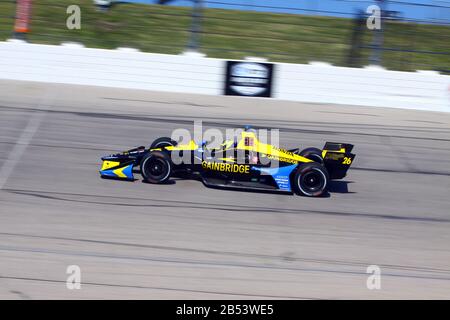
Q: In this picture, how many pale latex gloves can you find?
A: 0